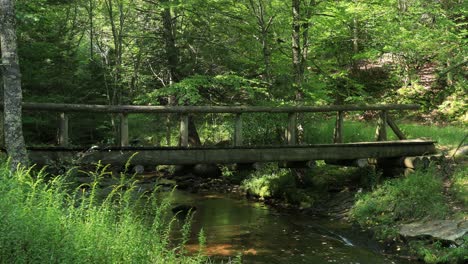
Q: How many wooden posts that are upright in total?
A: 7